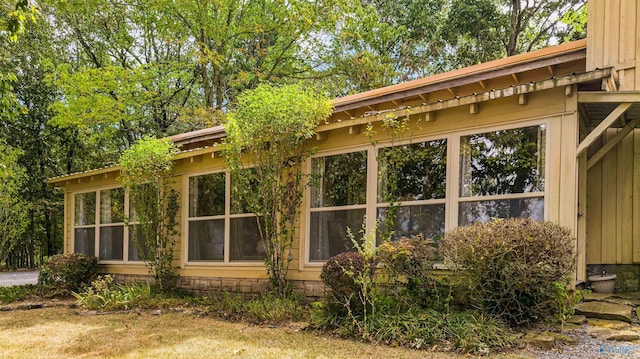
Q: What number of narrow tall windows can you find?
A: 8